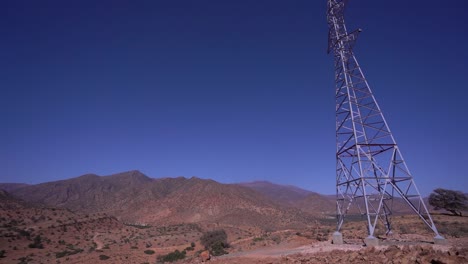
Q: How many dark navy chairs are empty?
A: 0